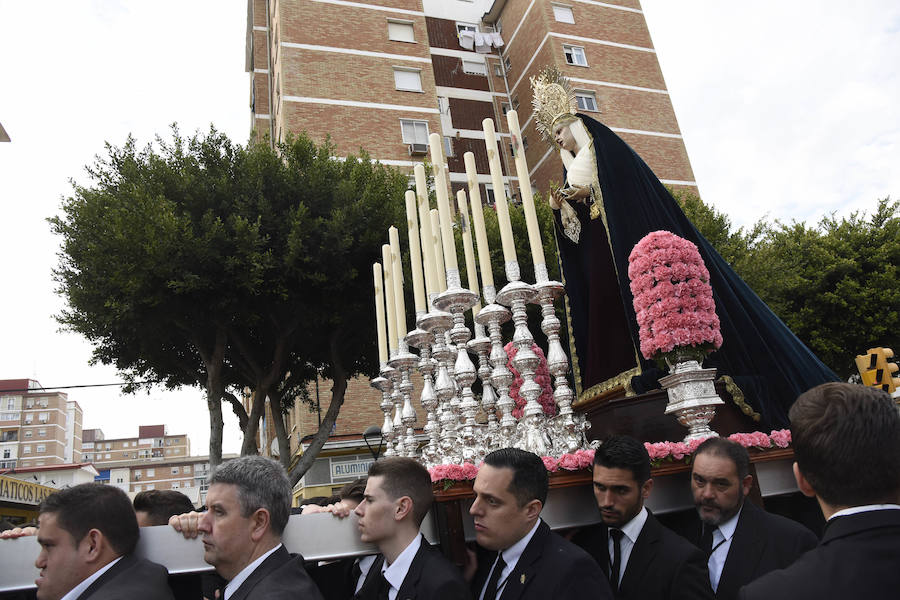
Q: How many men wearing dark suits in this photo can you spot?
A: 7